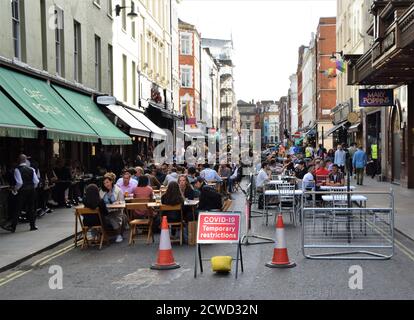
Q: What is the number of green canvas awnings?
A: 3